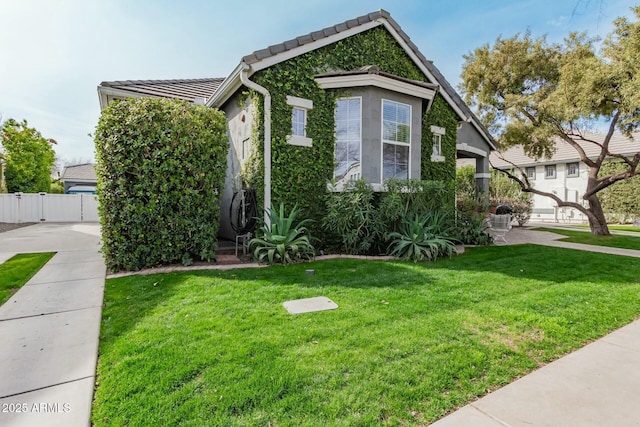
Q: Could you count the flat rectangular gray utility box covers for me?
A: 1